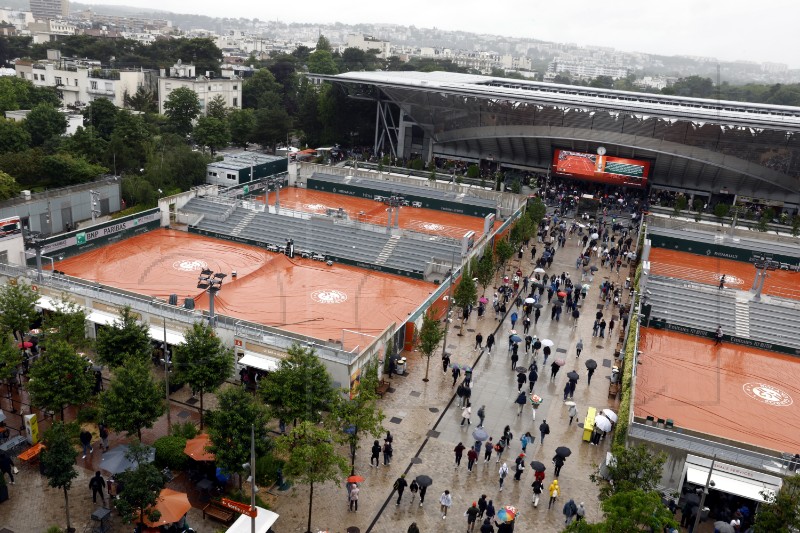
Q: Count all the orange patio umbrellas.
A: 2